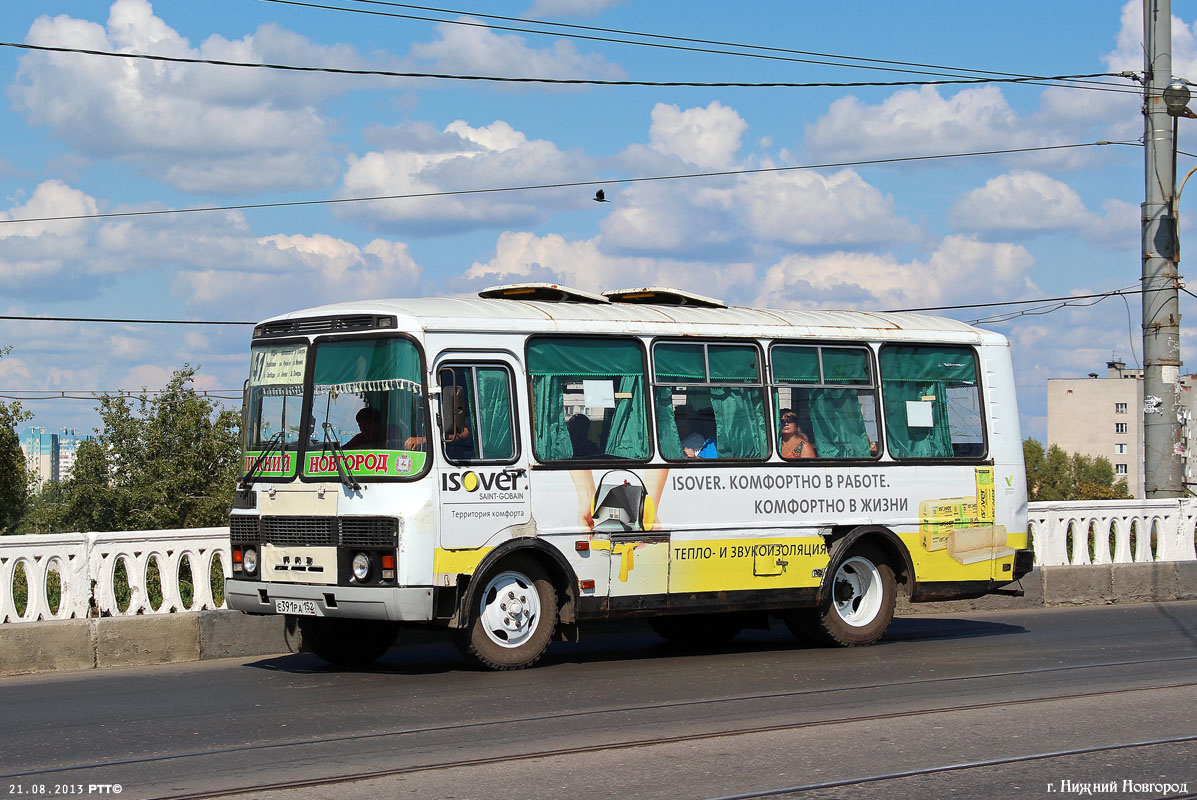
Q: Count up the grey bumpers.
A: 1